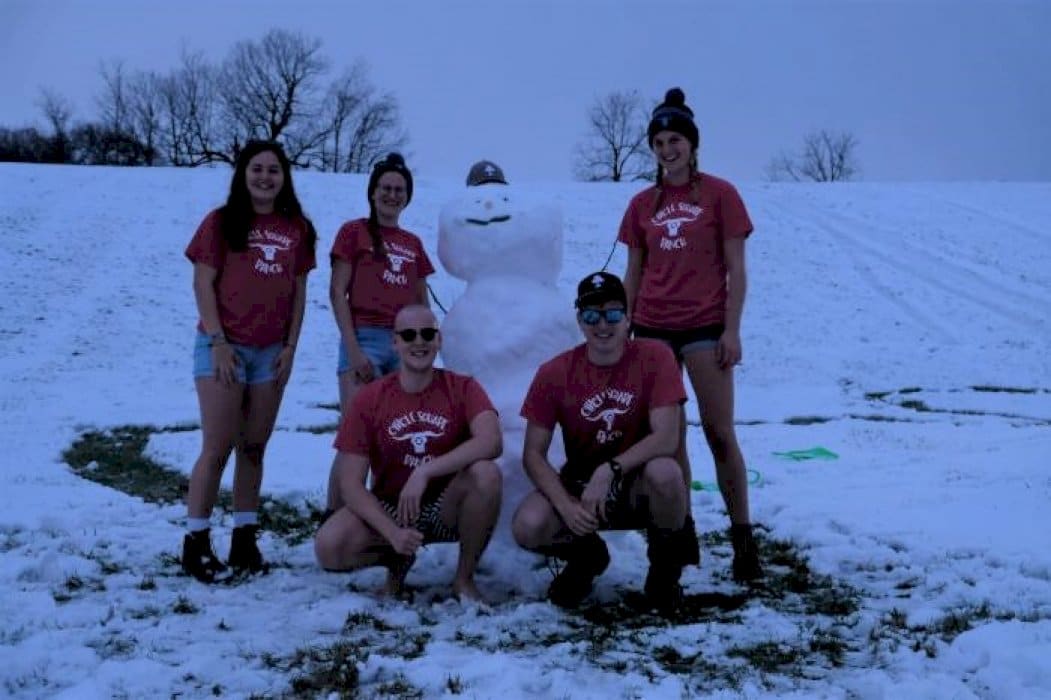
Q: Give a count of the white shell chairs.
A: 0